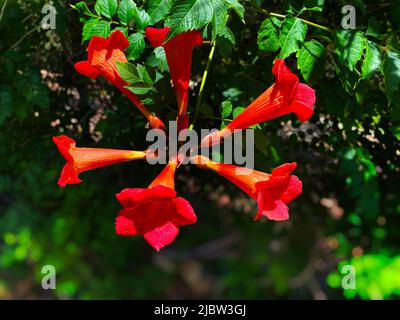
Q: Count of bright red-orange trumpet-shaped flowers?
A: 6